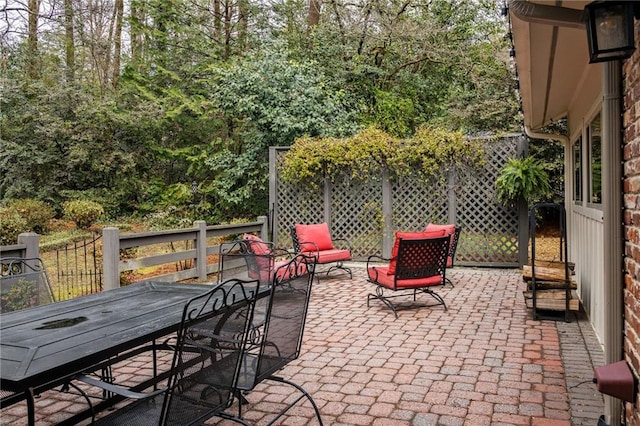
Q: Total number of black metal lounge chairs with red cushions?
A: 4